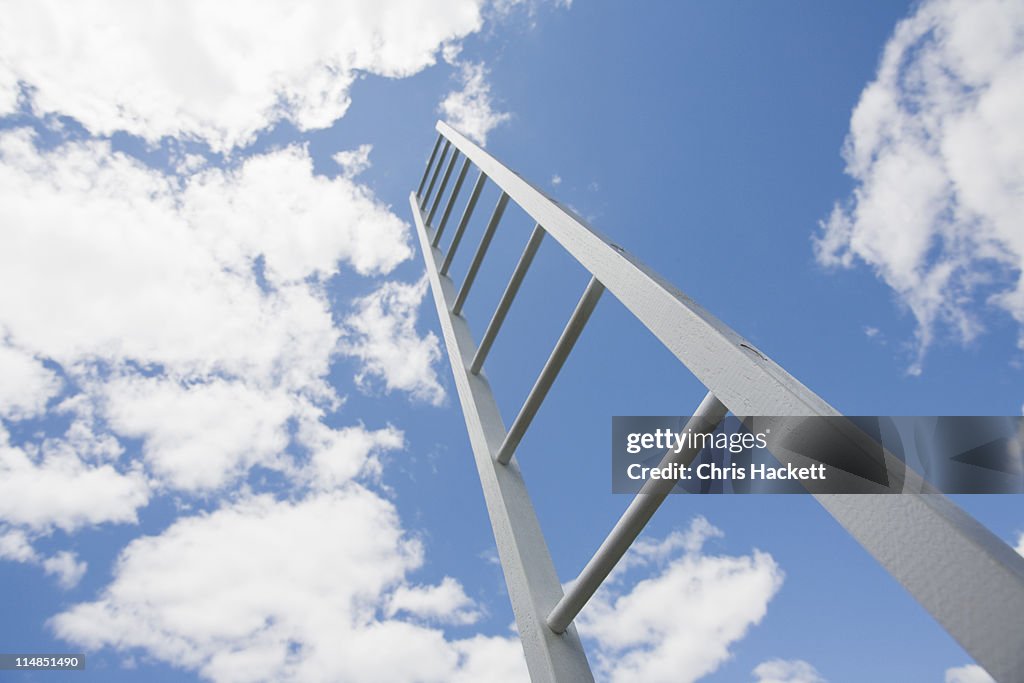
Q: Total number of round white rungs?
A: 9